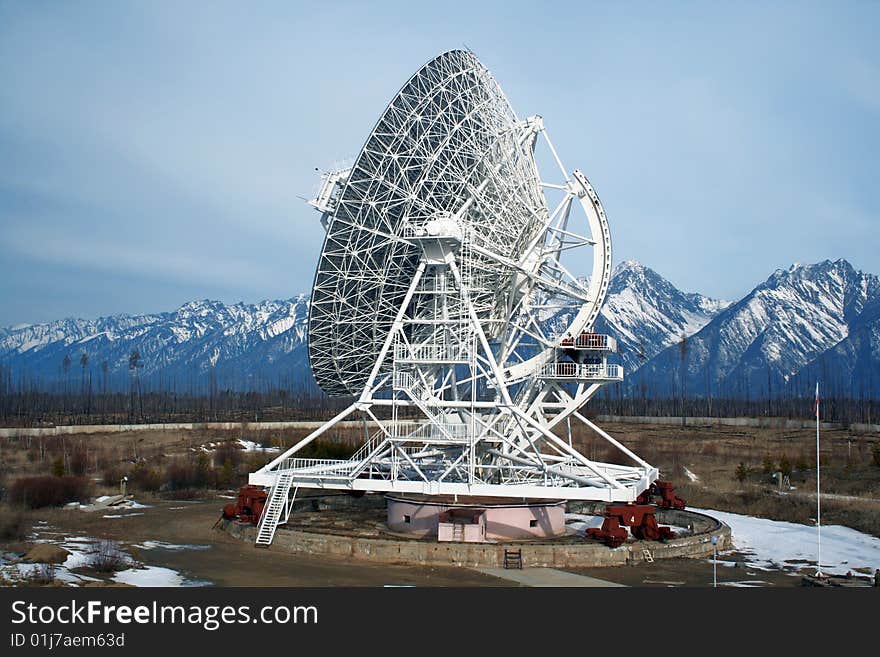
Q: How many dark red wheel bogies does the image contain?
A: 3